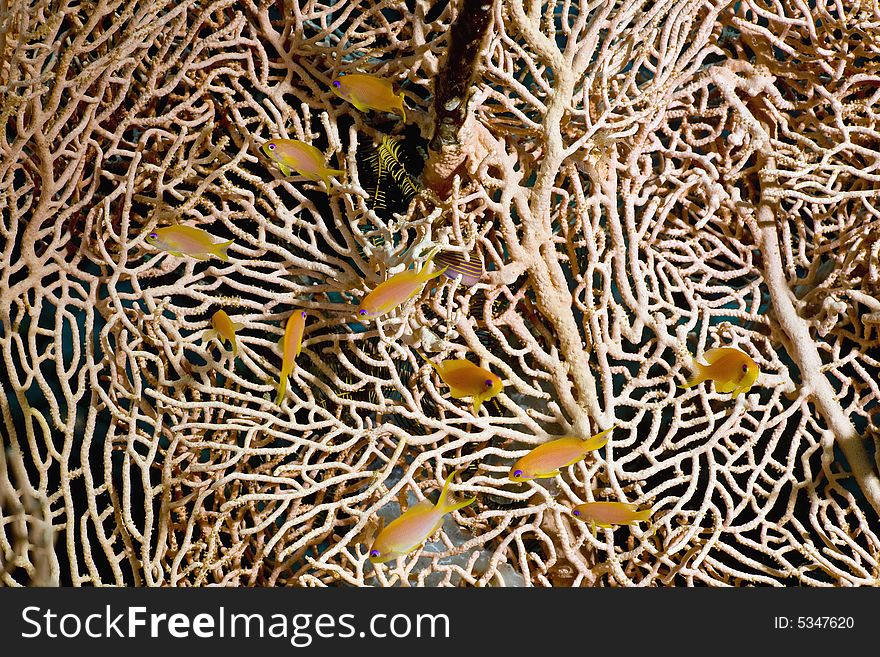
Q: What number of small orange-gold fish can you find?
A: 11